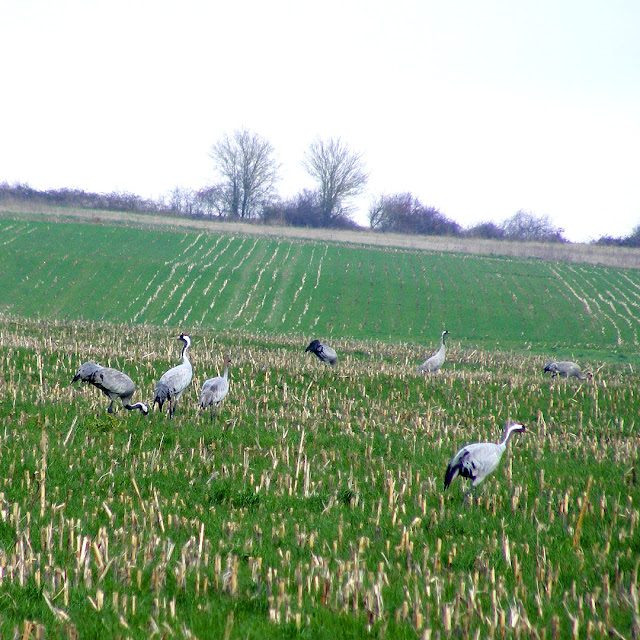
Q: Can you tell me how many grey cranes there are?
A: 7